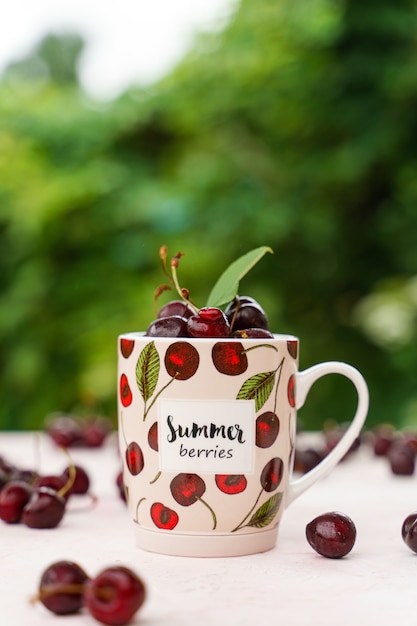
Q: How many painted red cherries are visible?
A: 13